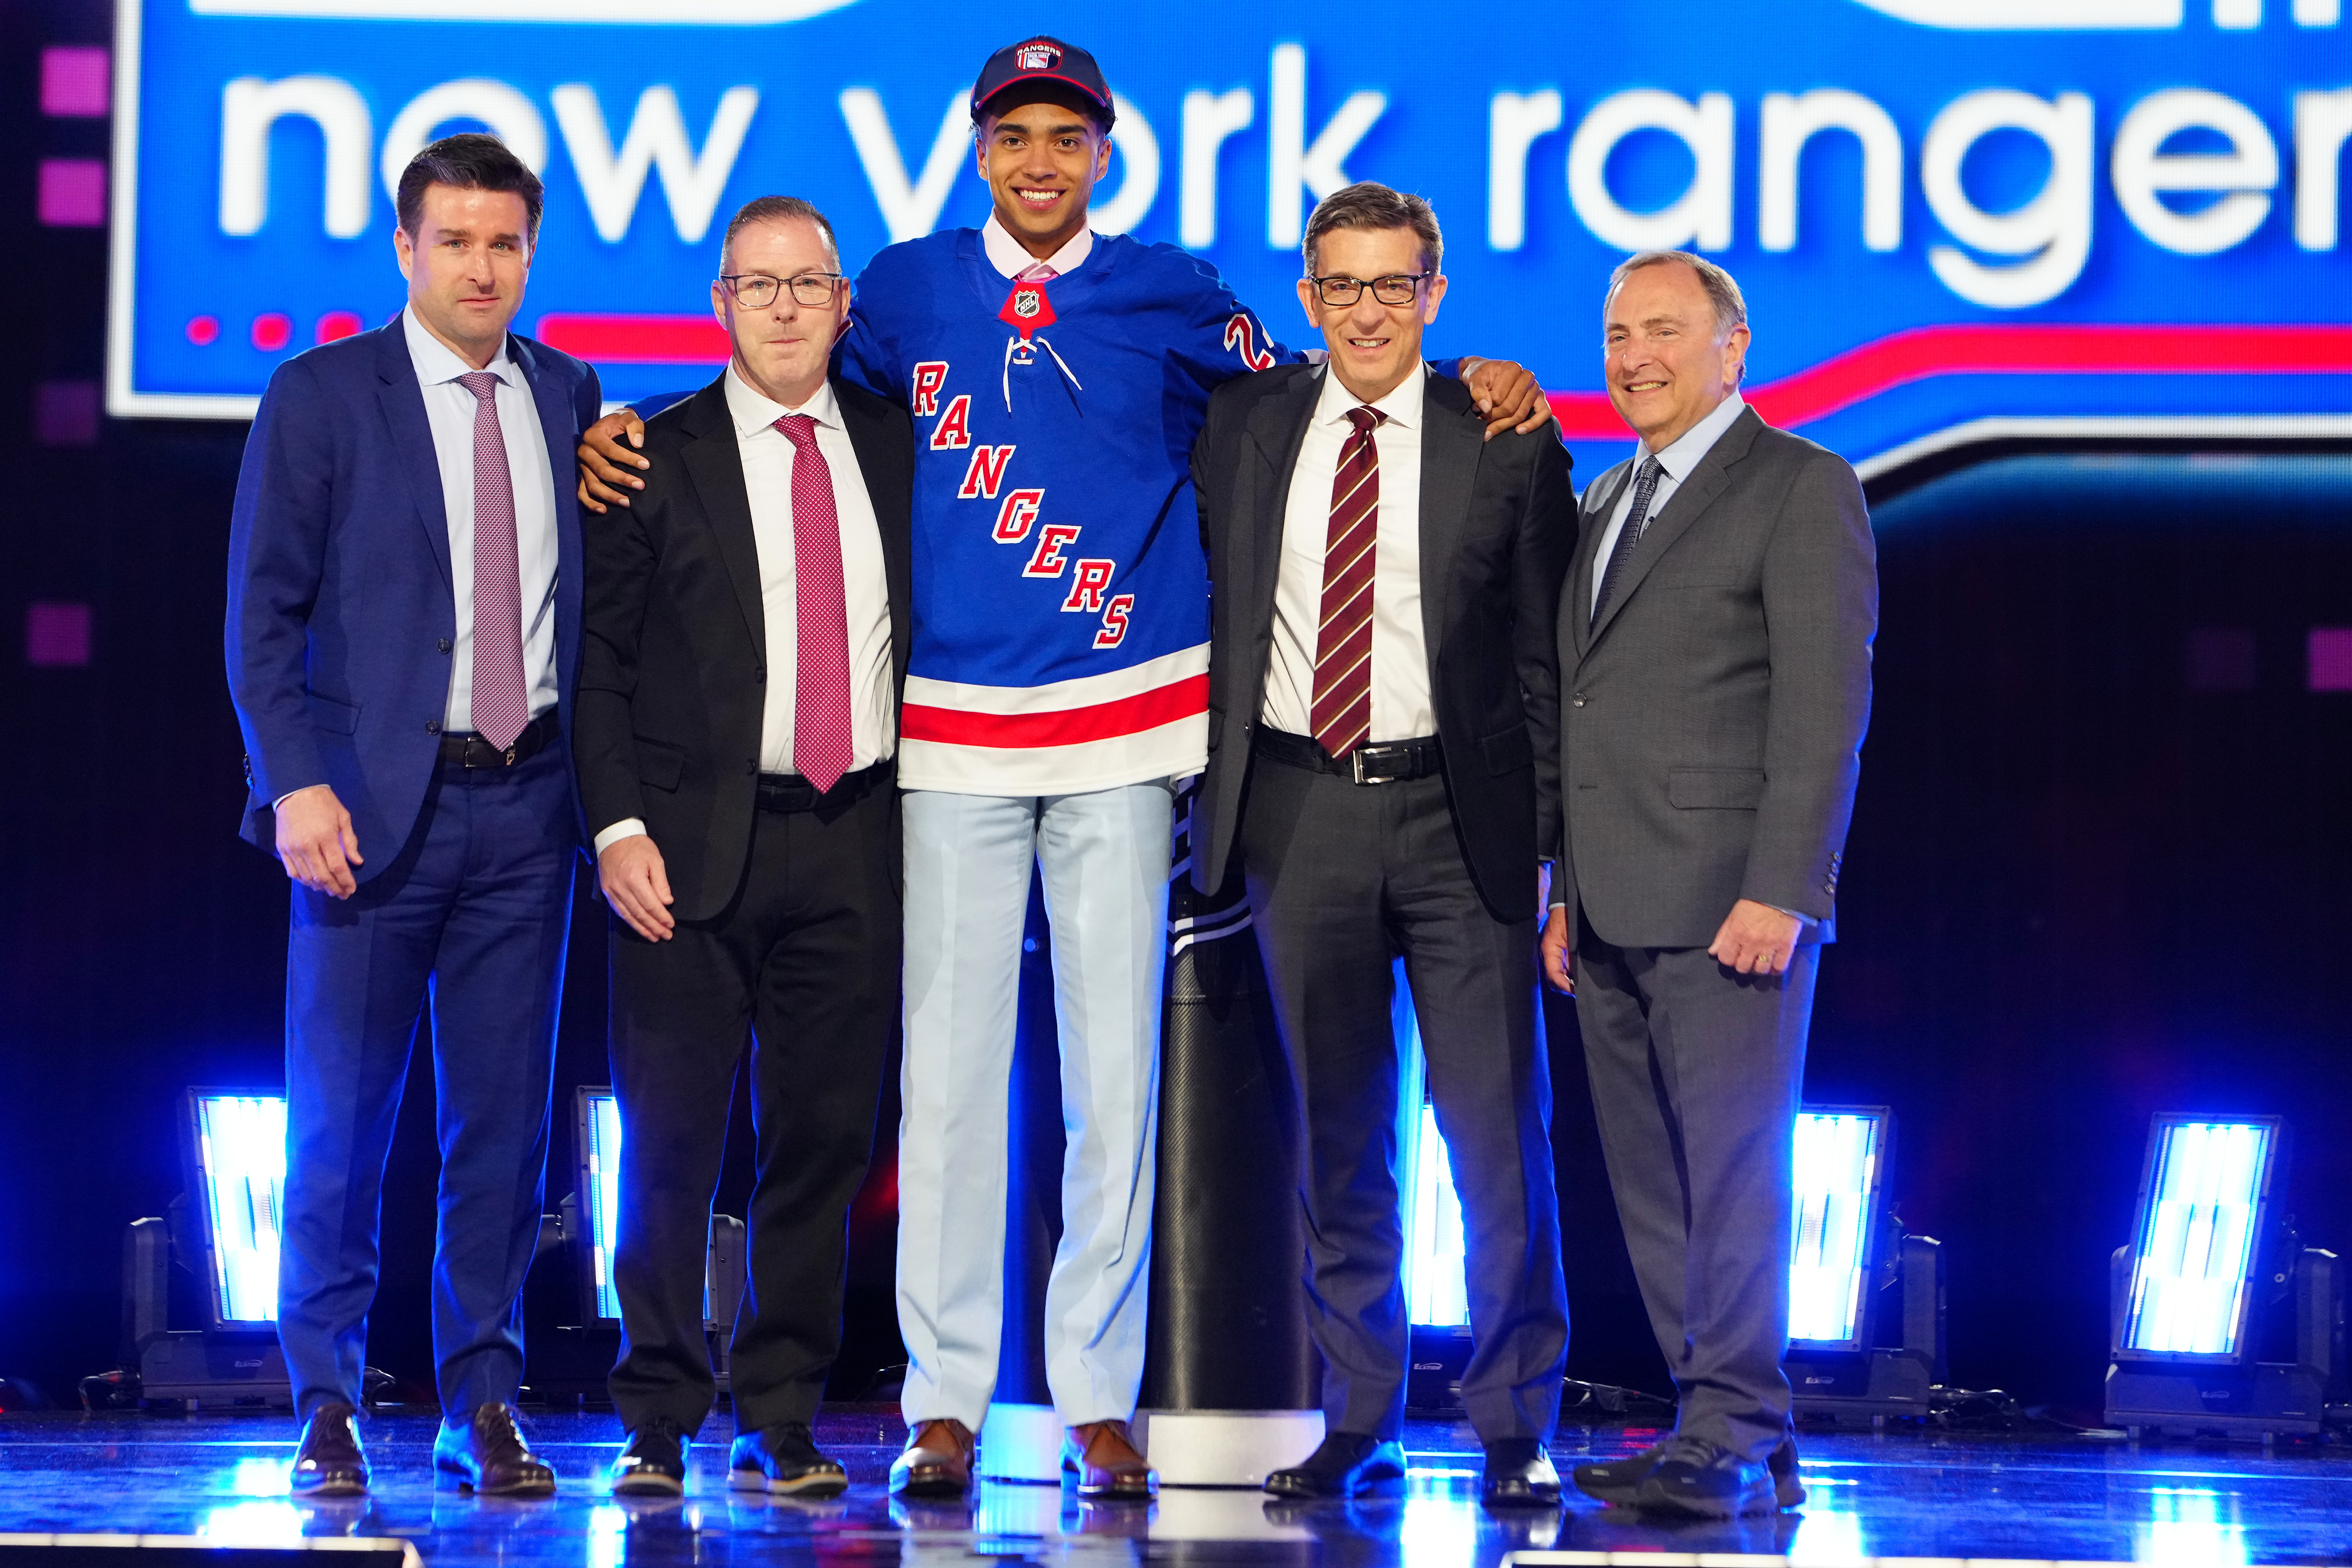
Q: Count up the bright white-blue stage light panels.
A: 5